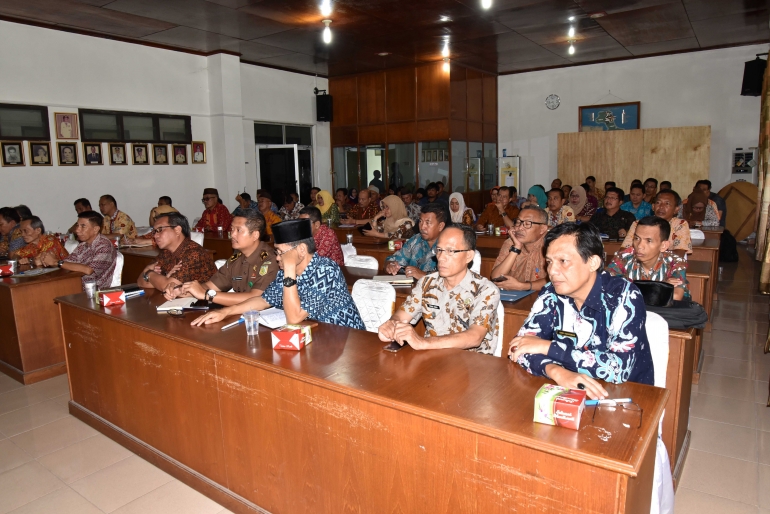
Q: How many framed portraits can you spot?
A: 10